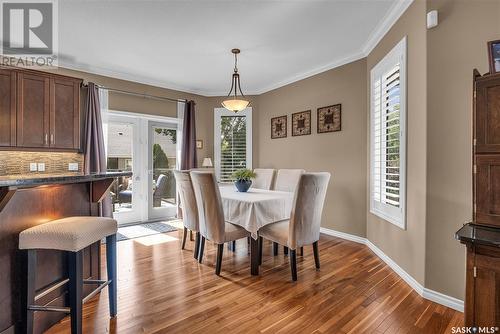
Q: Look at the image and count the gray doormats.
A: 1